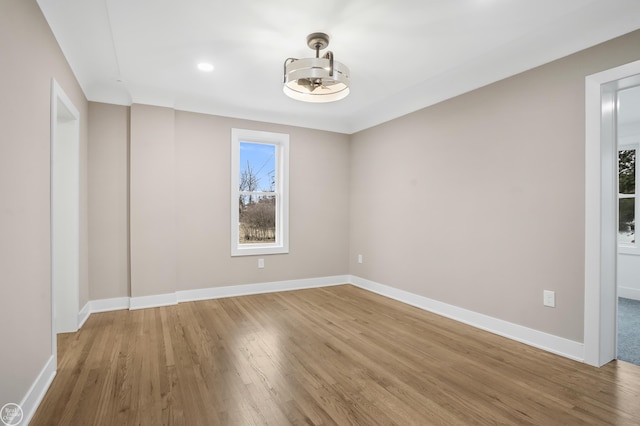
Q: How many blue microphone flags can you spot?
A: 0